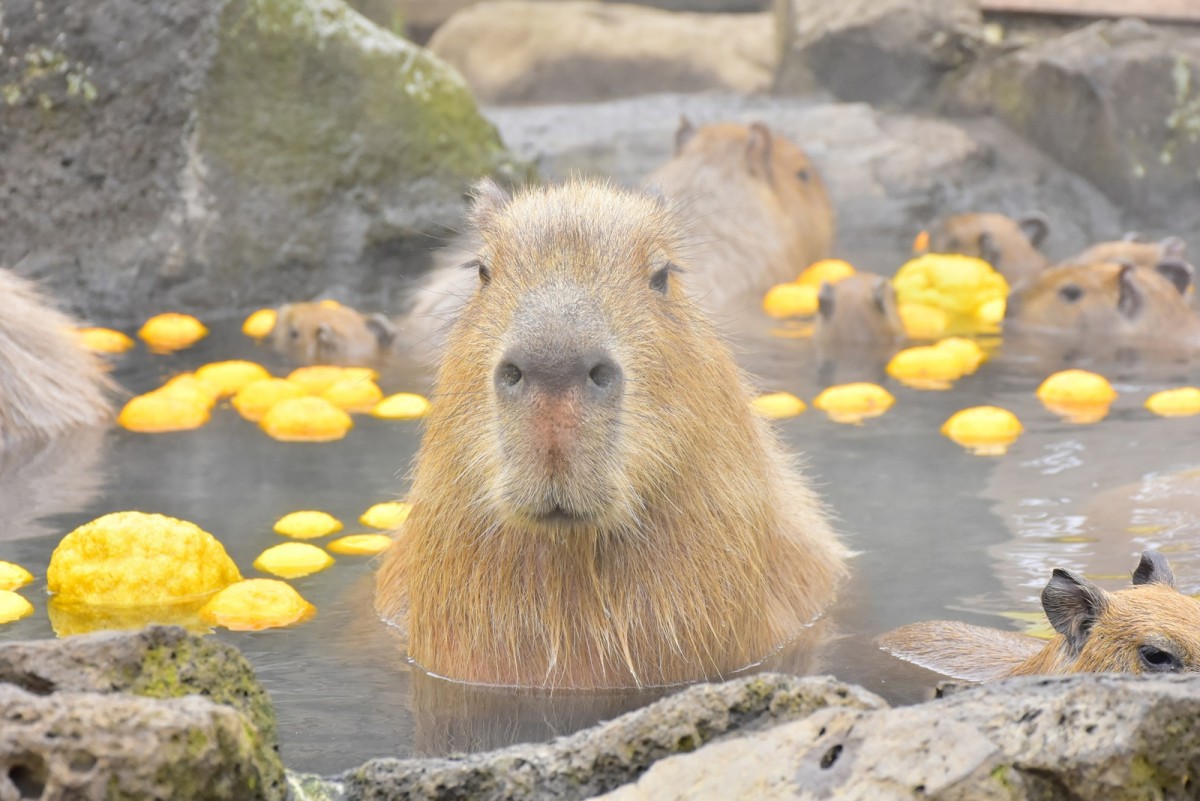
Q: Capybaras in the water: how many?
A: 9